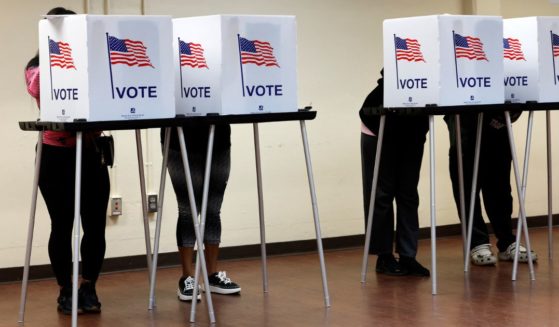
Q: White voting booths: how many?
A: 4